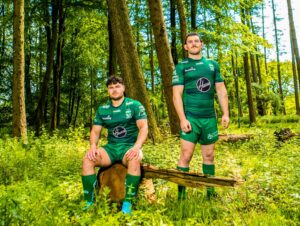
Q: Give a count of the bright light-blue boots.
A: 2